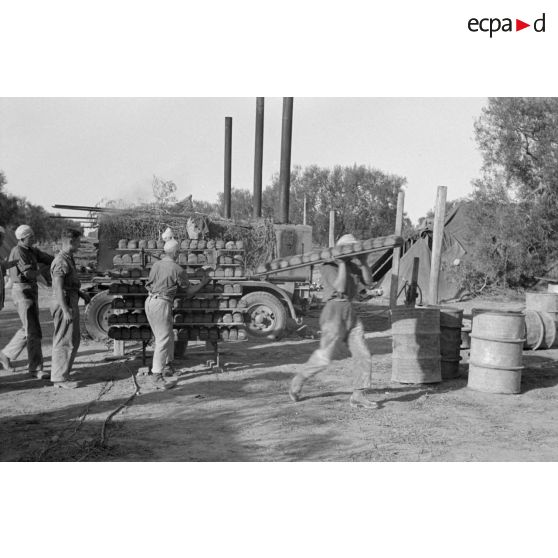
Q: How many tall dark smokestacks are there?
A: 3